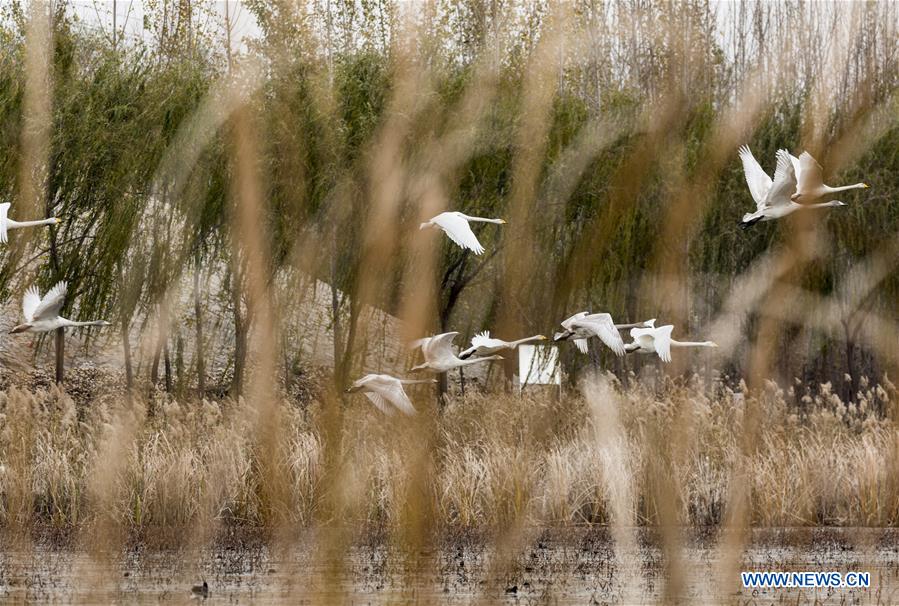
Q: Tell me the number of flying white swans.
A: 10